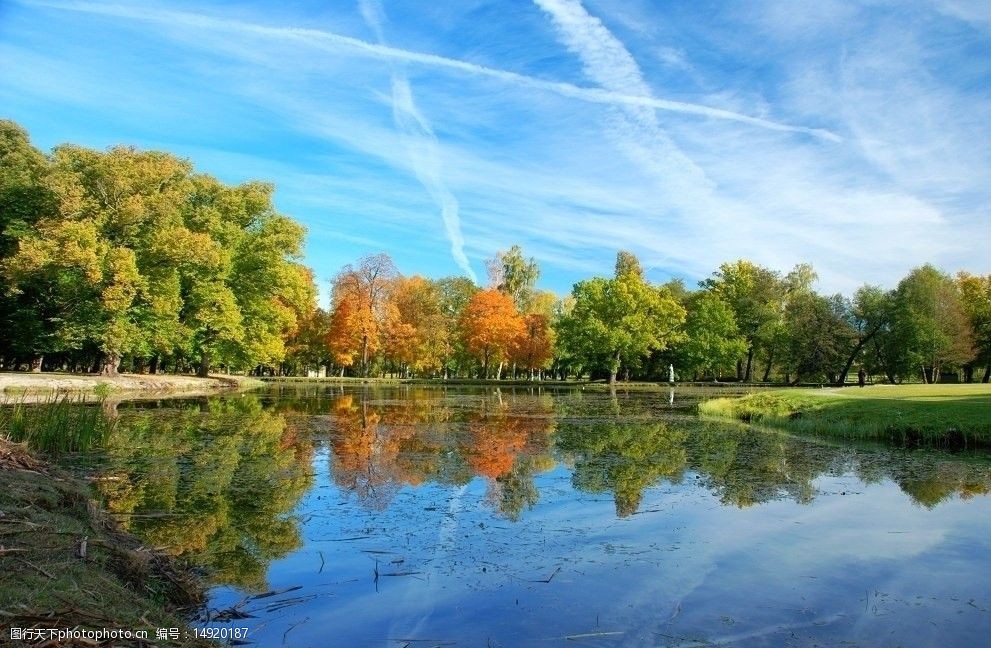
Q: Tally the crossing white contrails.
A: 3